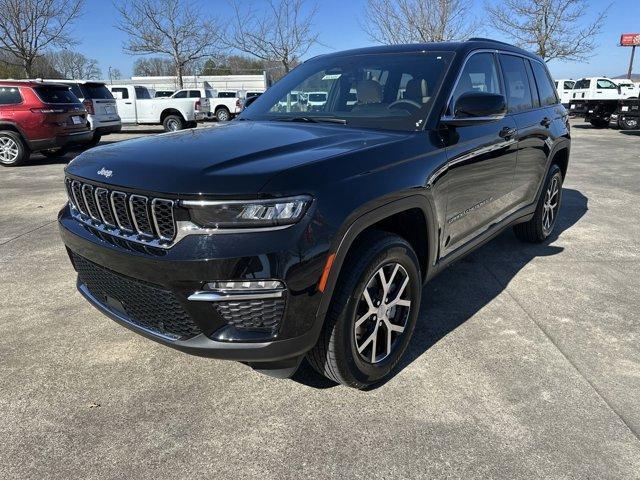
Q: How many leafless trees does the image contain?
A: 5